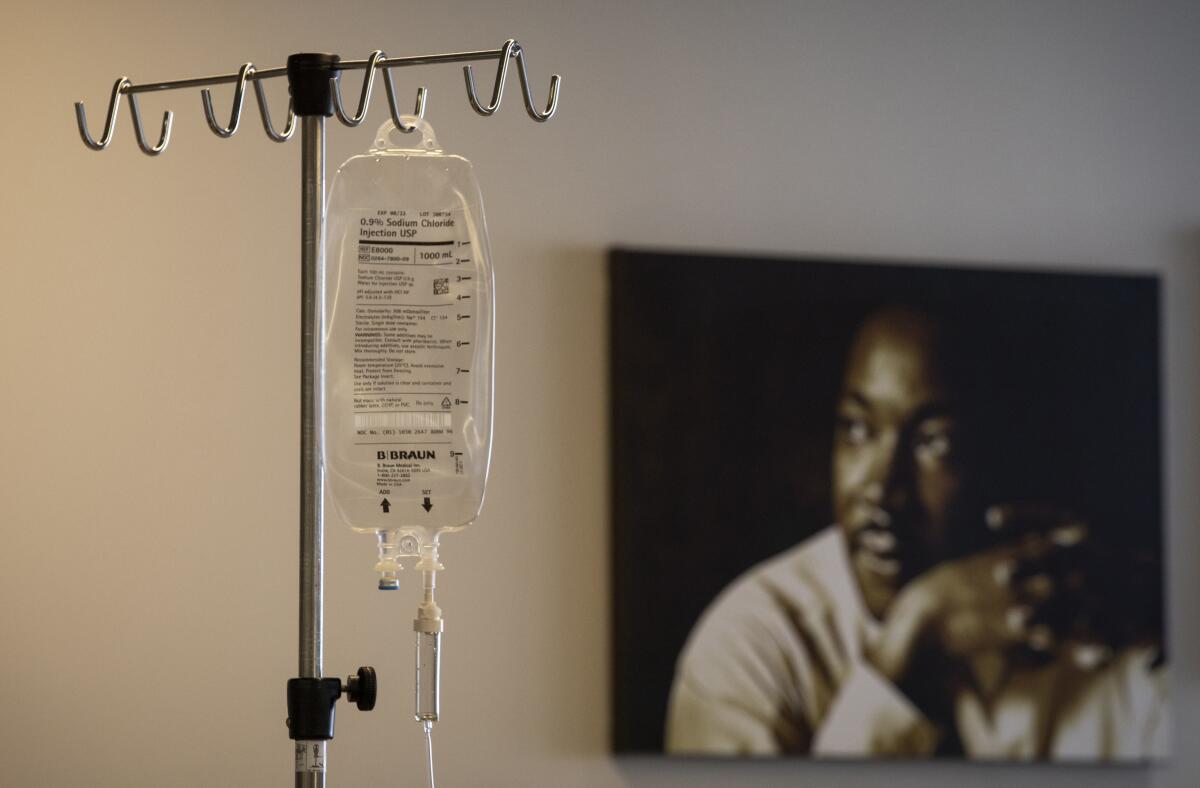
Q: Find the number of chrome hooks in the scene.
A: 8